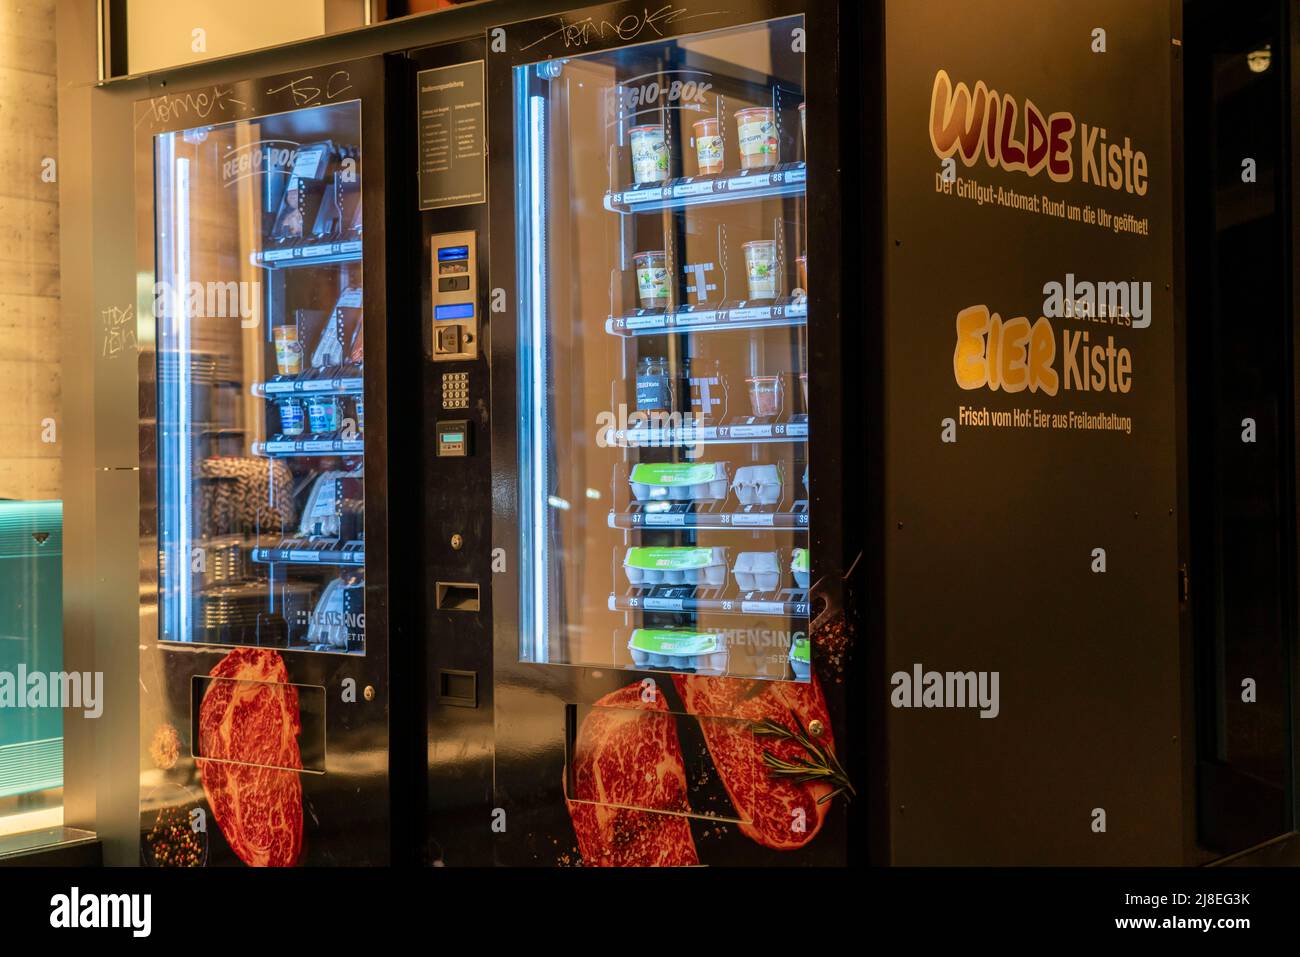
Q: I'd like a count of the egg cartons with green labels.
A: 5